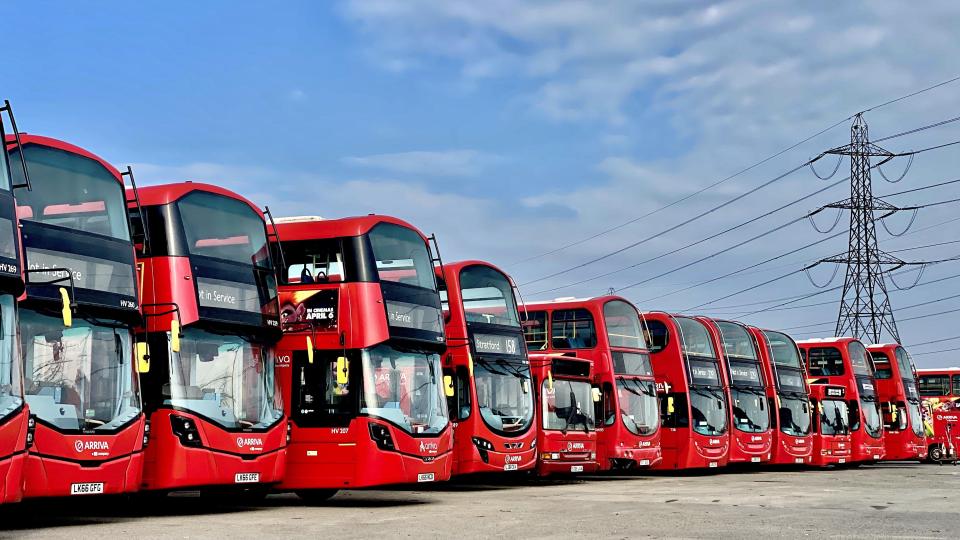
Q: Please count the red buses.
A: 14